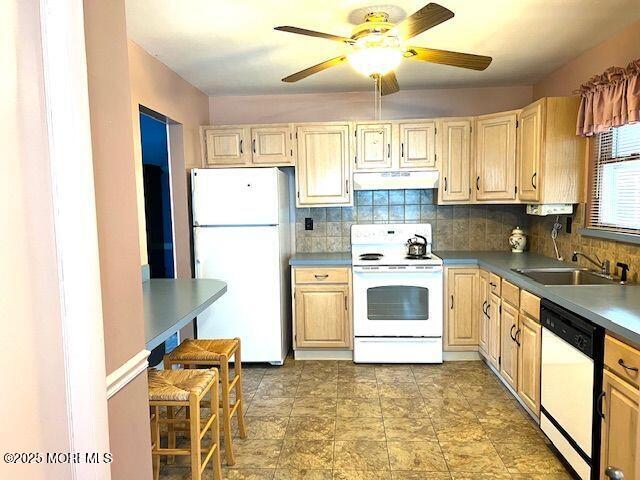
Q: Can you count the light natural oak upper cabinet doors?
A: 8